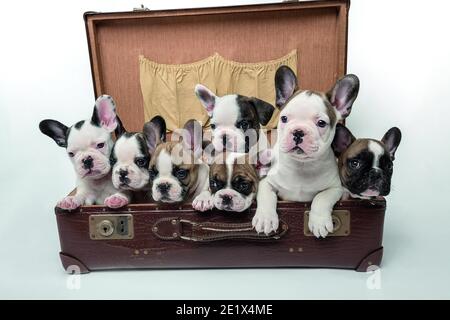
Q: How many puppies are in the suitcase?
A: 7